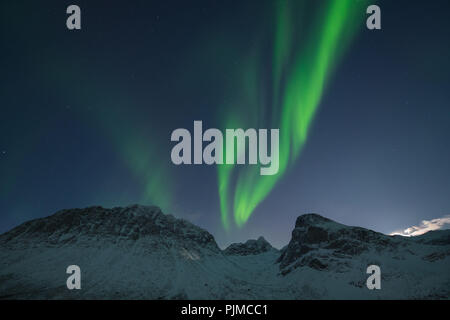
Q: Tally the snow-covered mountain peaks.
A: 3